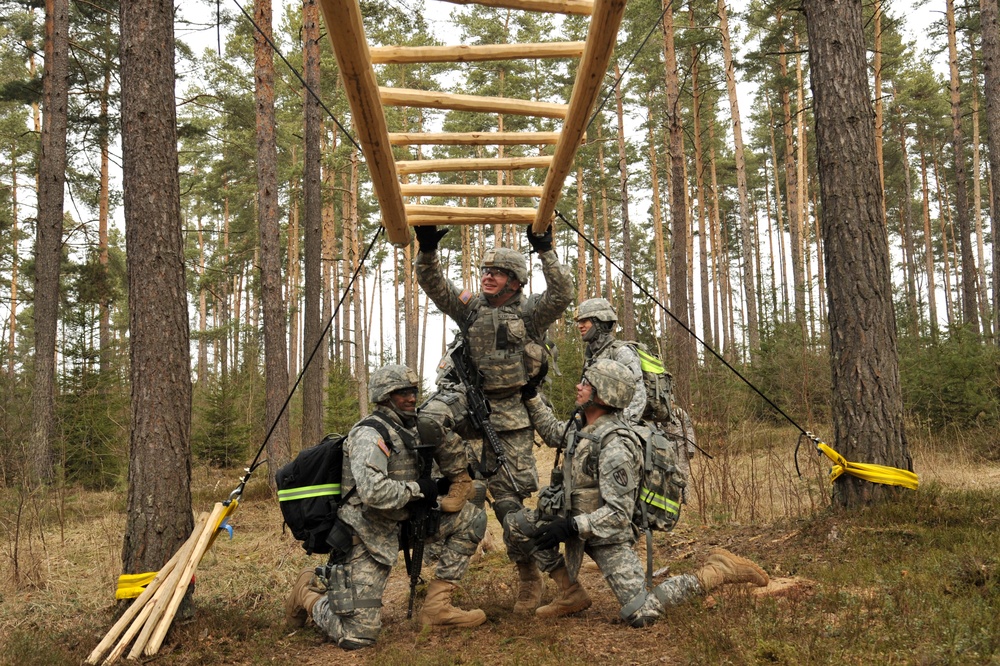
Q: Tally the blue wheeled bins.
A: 0